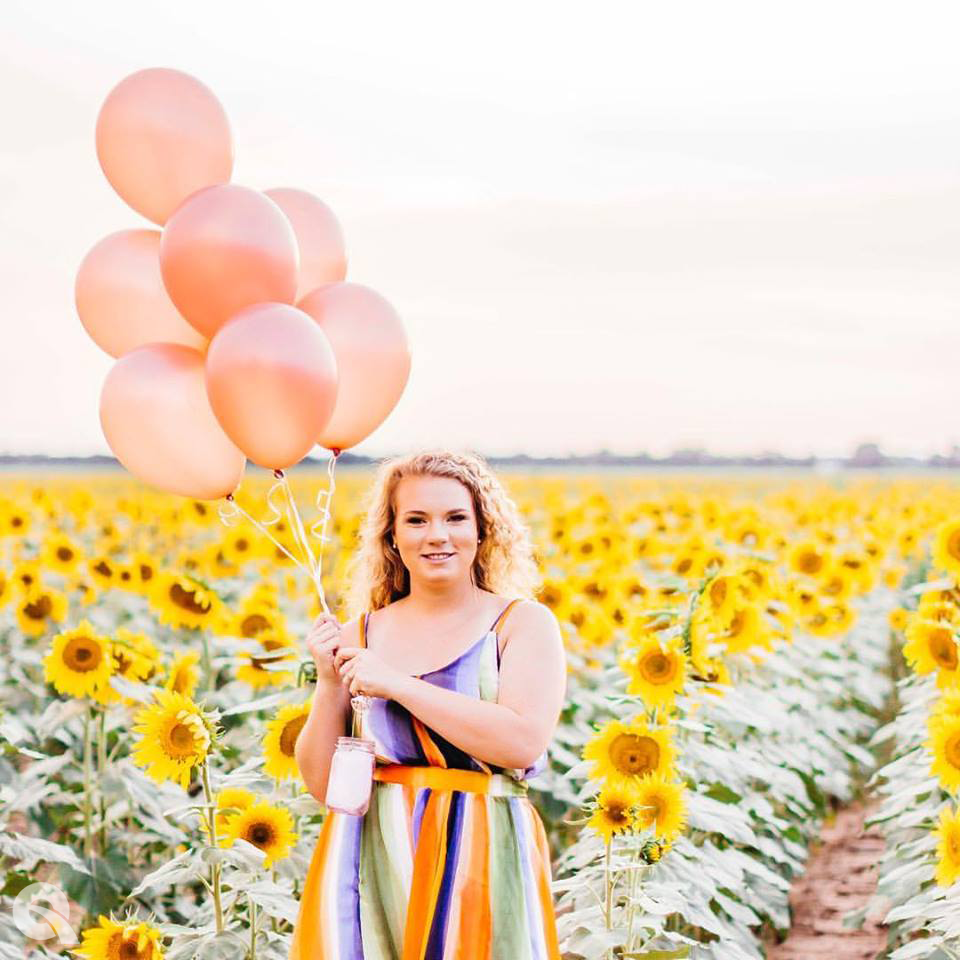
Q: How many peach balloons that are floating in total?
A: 7